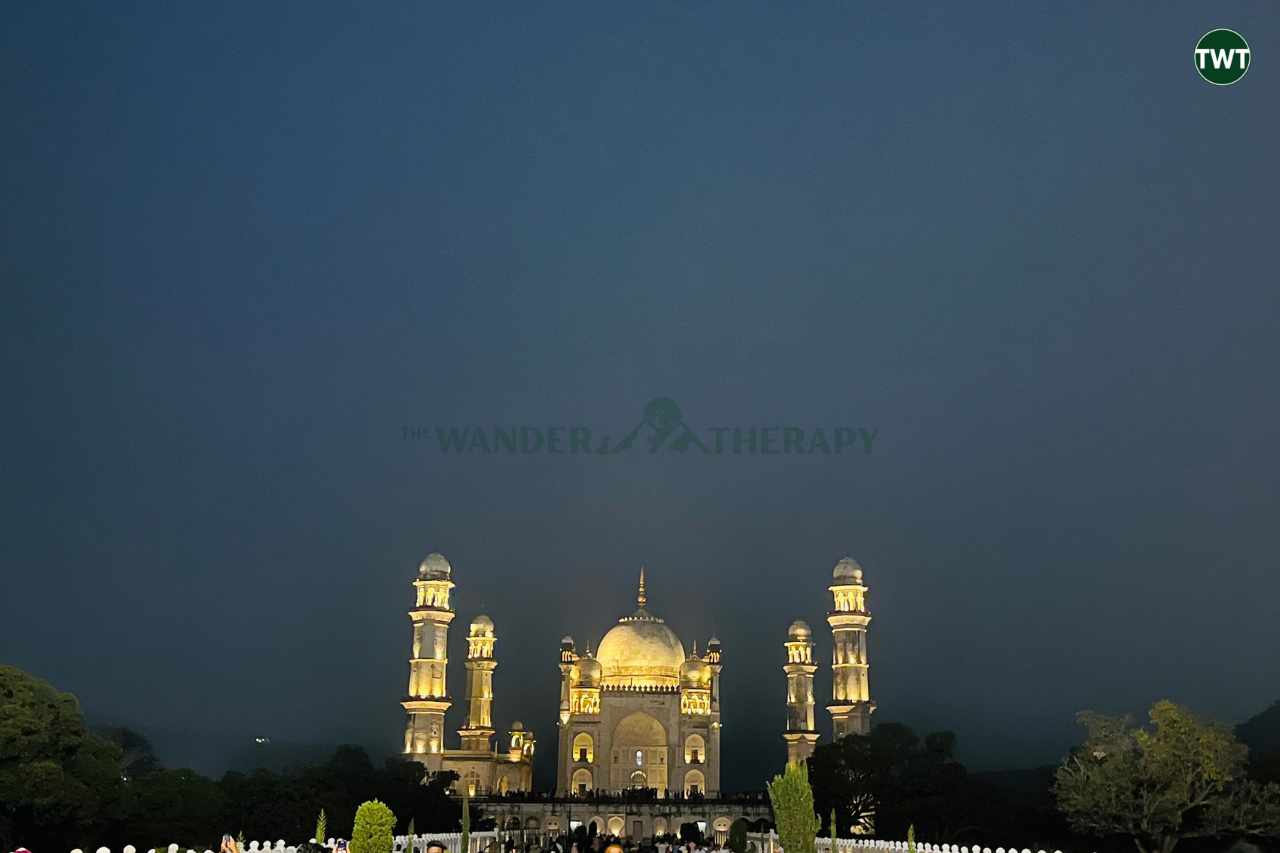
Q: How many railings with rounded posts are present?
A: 2